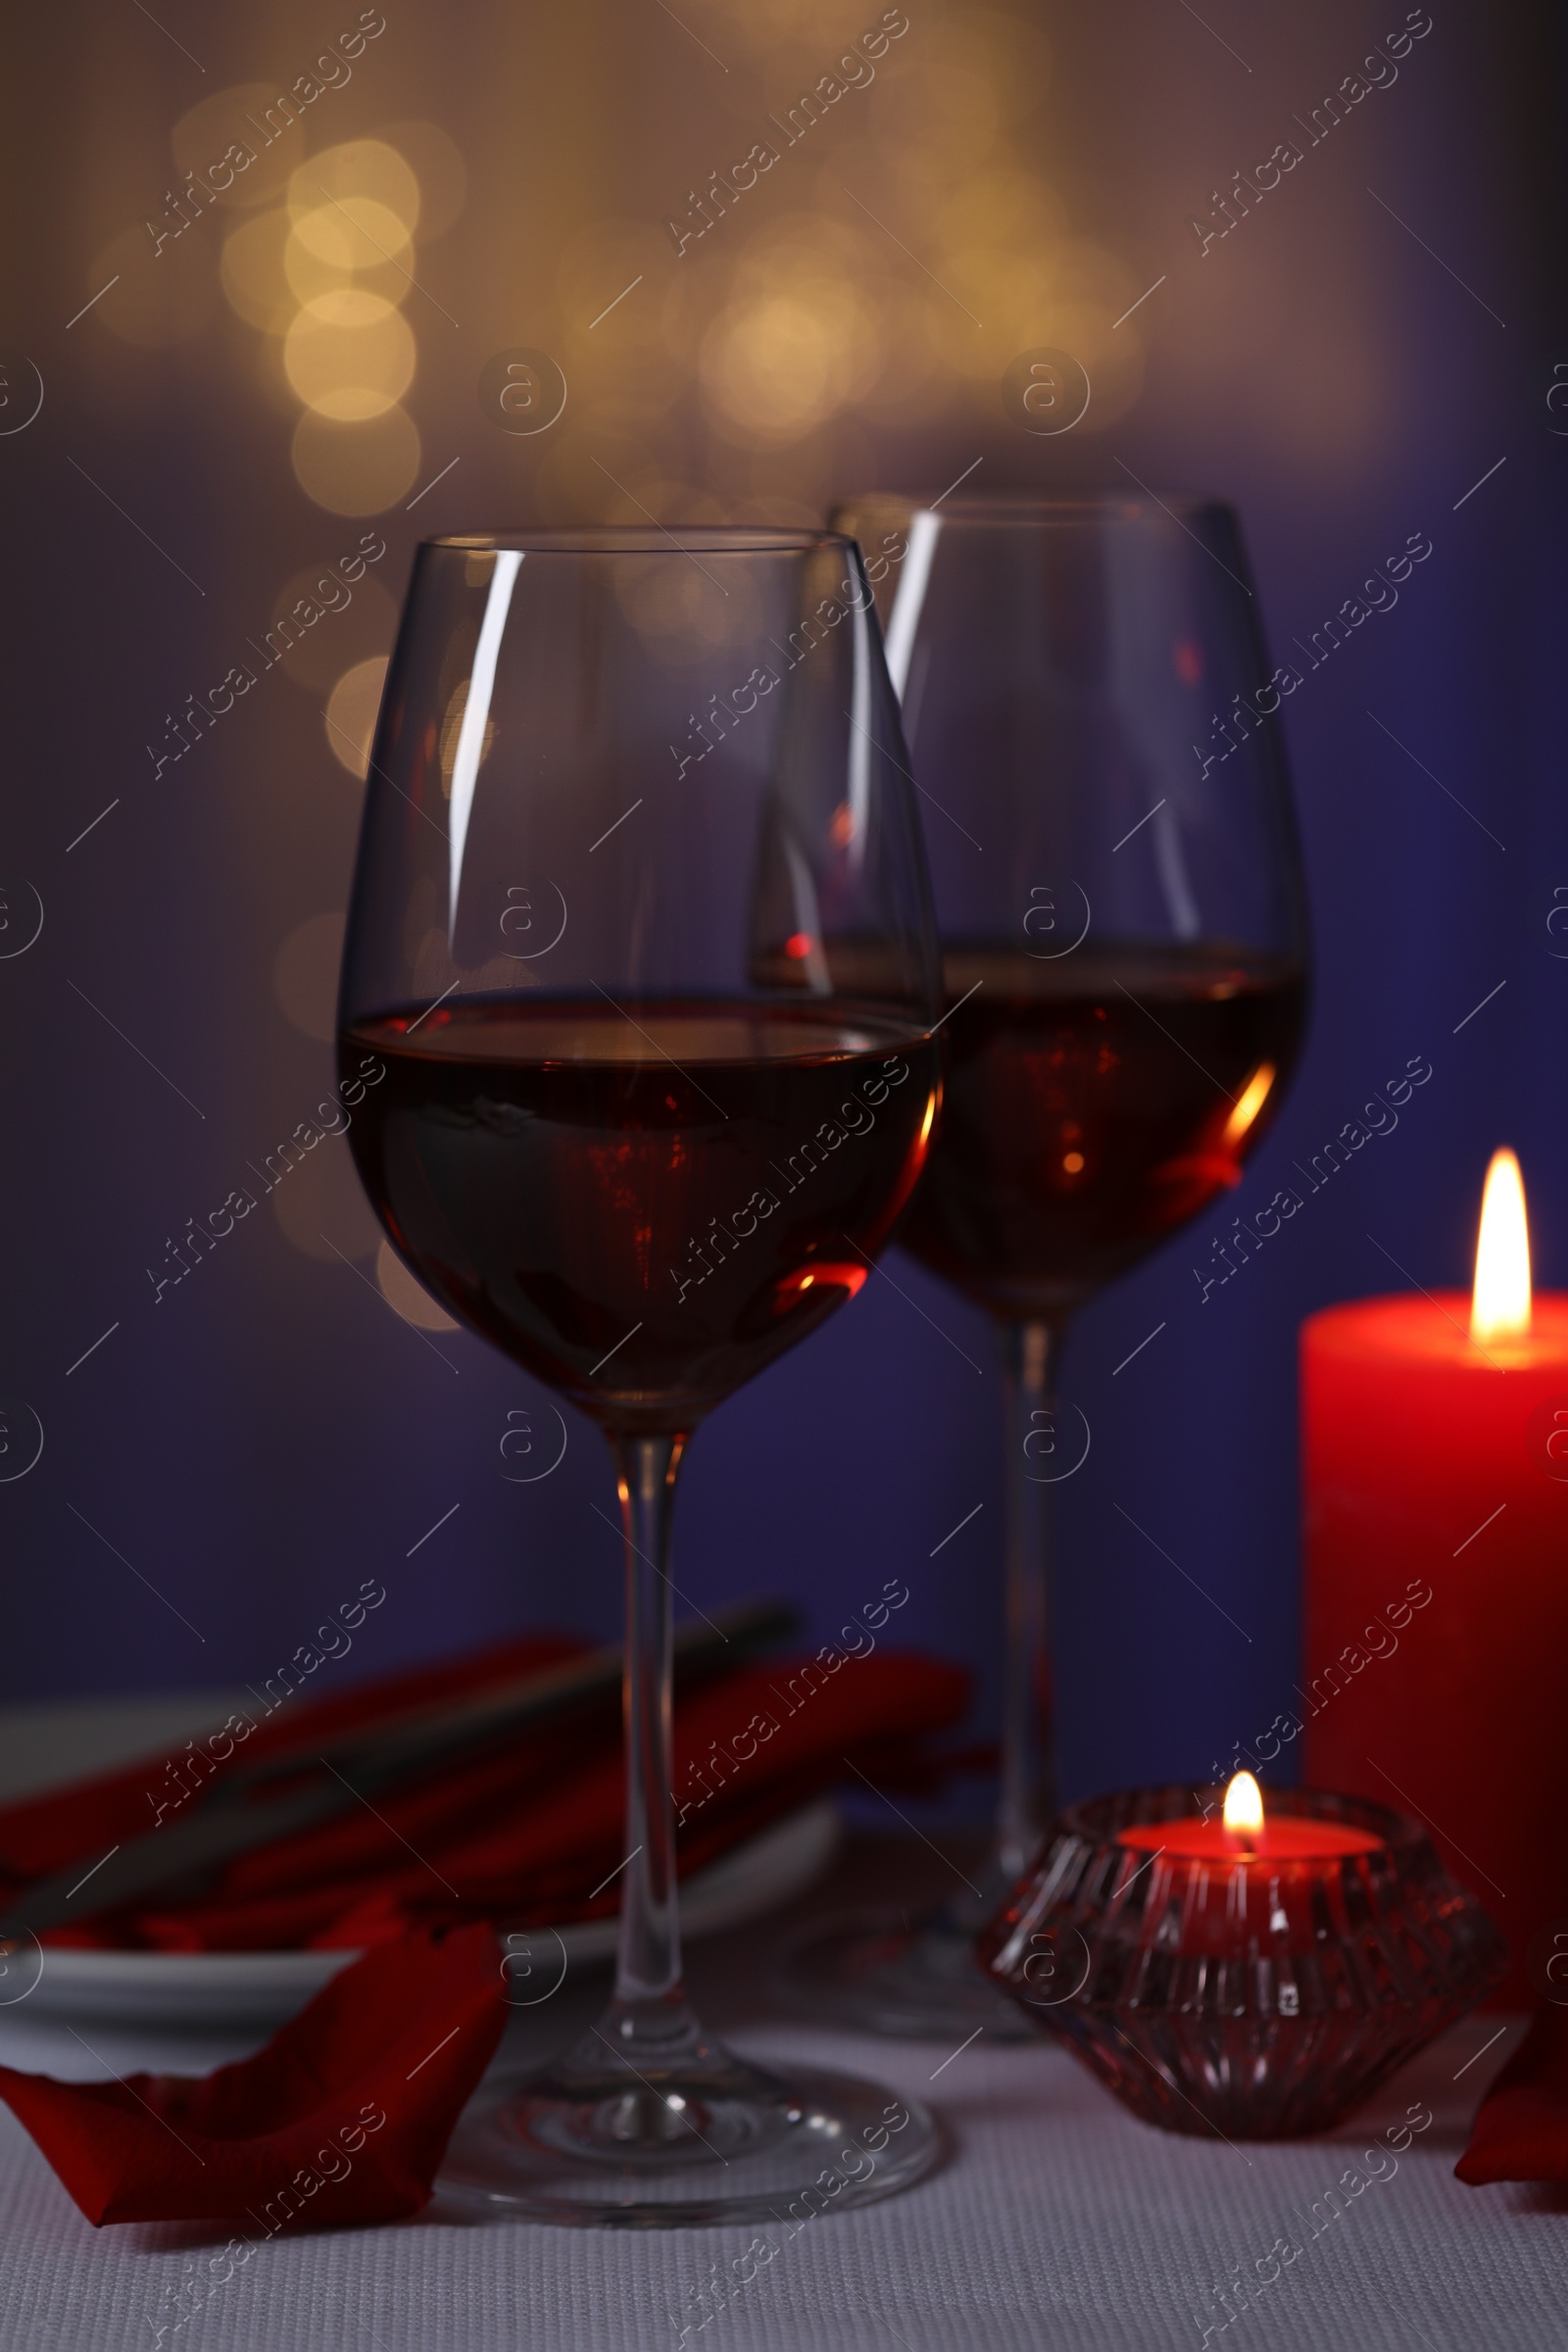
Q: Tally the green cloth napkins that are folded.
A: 0